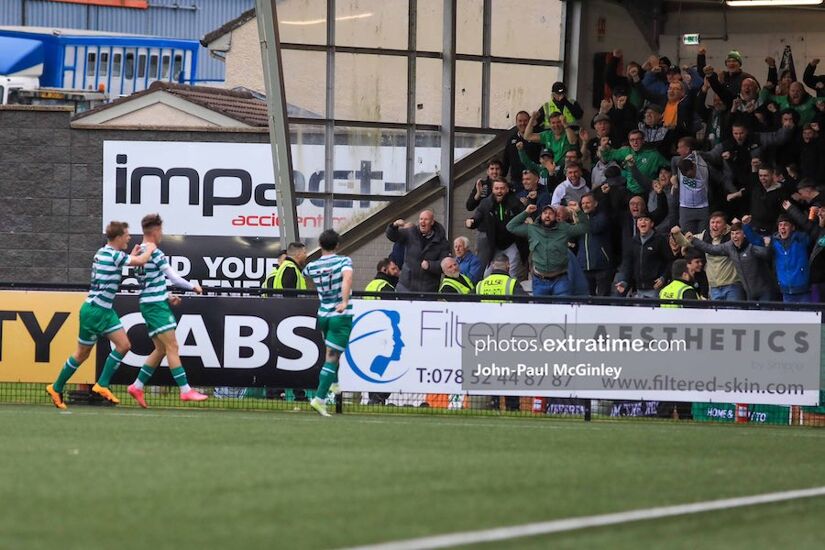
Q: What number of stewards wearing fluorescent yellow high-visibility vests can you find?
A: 7